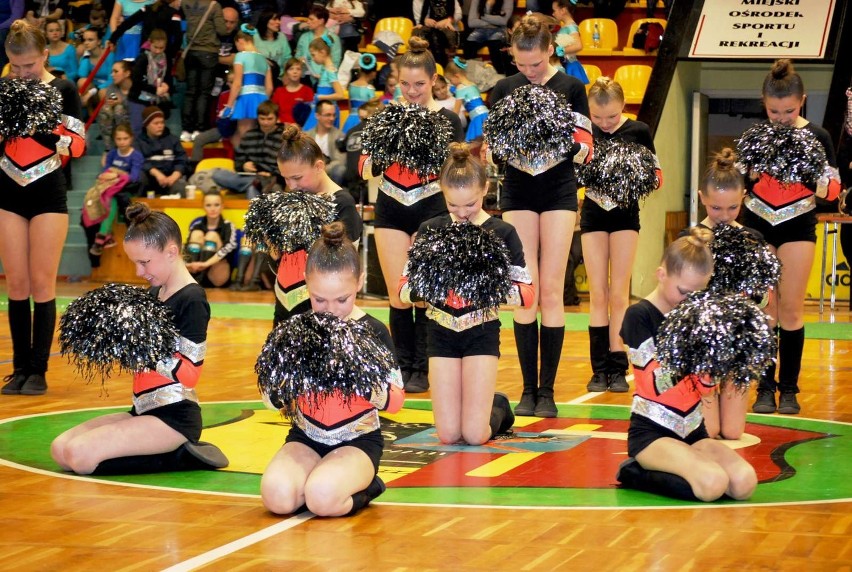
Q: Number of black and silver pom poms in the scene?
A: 11